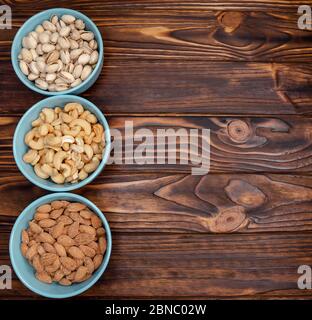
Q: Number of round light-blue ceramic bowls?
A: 3